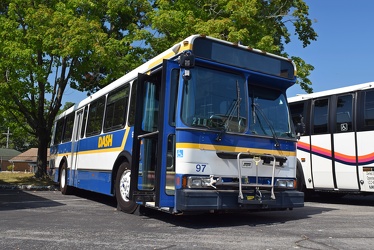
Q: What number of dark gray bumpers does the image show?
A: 1